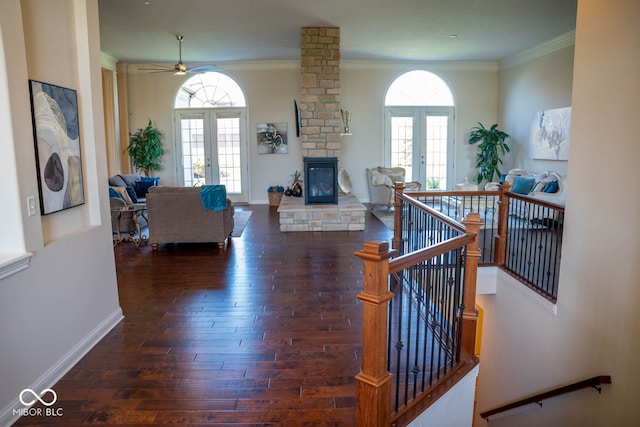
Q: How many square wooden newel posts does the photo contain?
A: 4